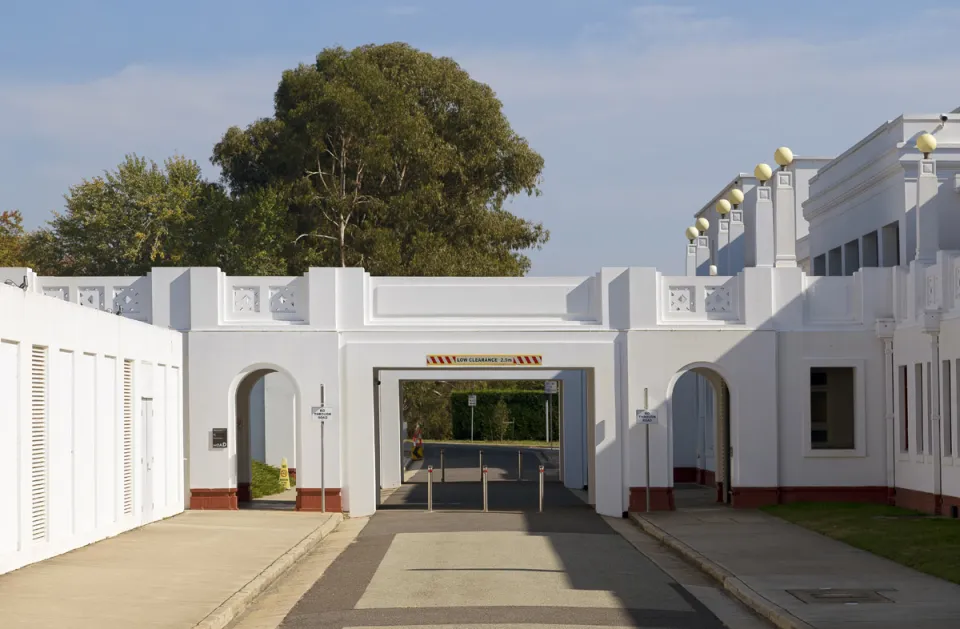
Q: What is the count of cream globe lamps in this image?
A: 7